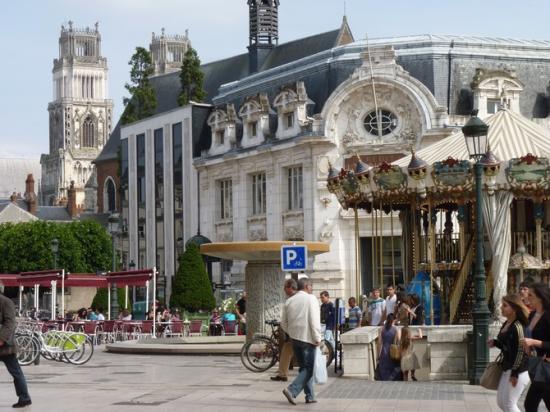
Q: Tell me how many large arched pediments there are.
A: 1